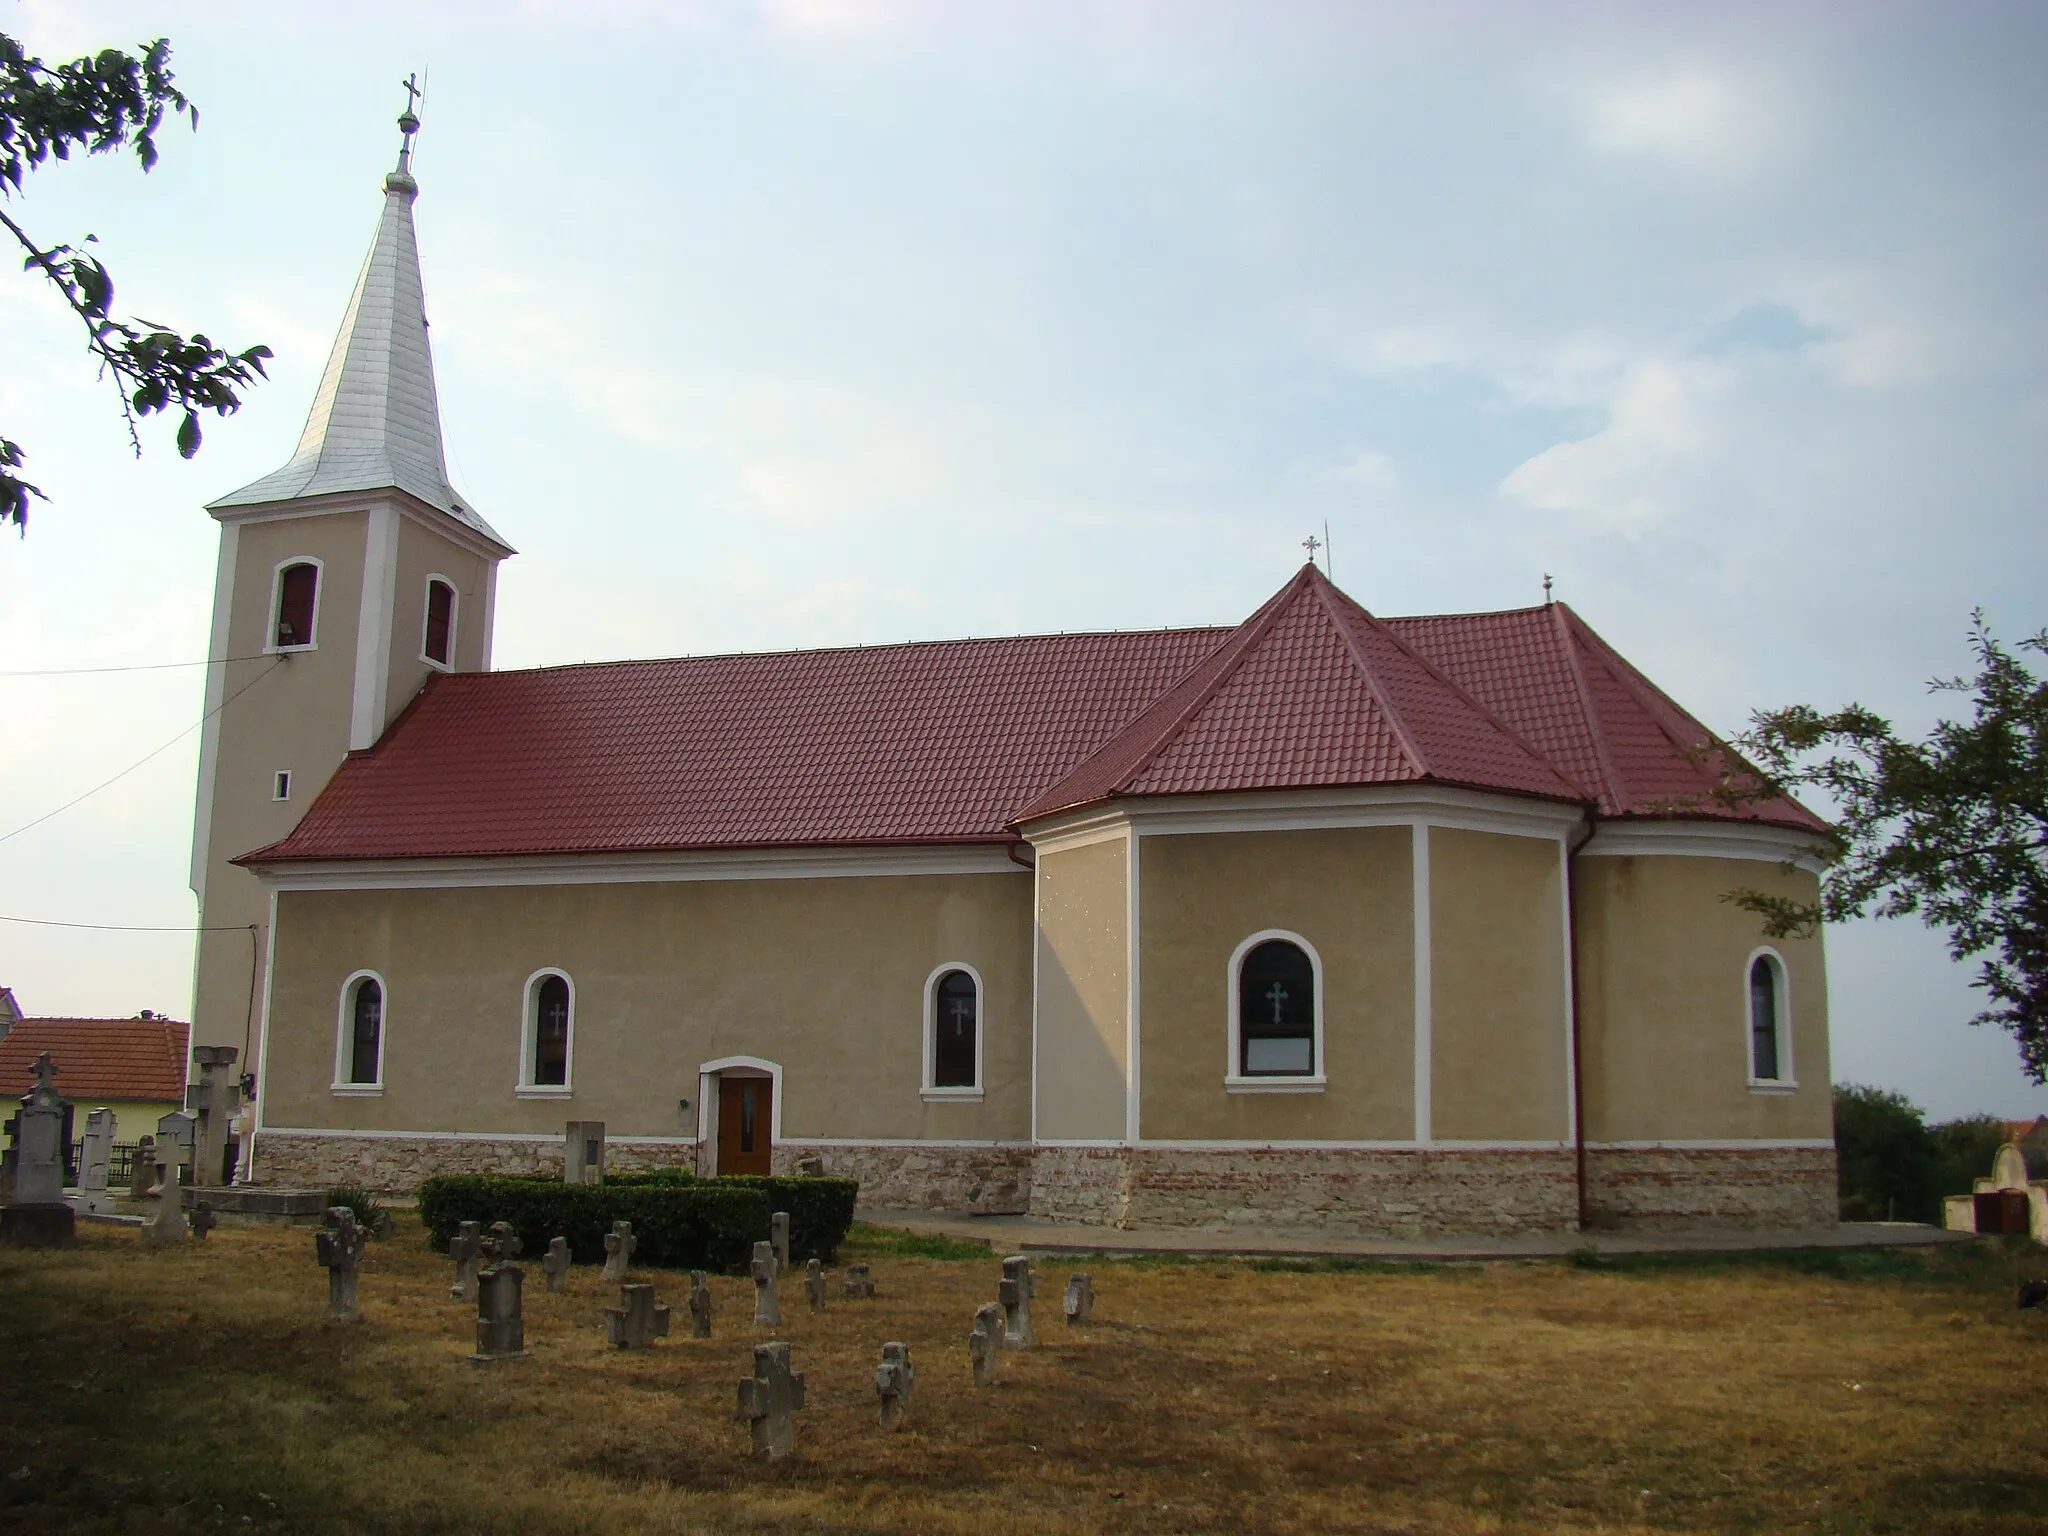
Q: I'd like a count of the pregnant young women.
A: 0